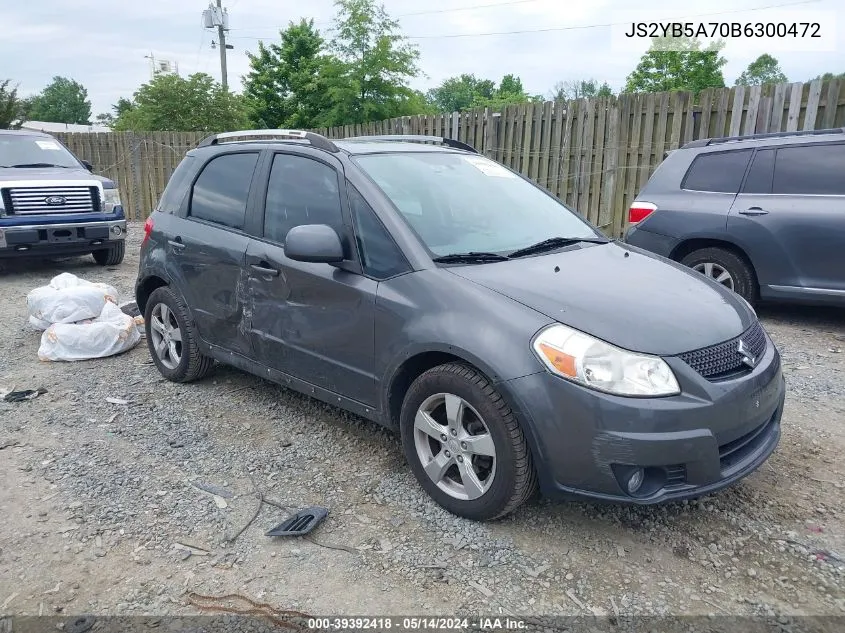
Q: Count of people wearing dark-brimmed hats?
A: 0